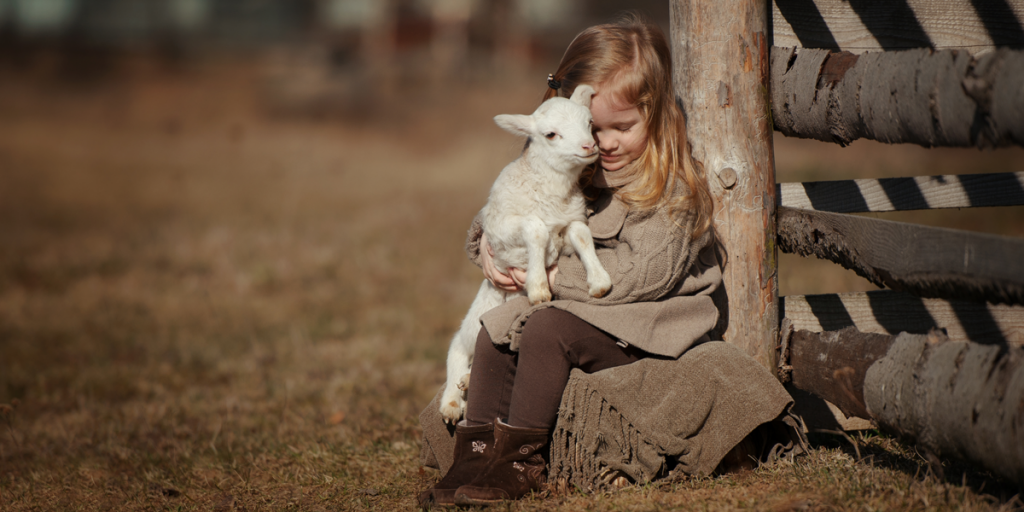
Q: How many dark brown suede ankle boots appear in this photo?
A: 2